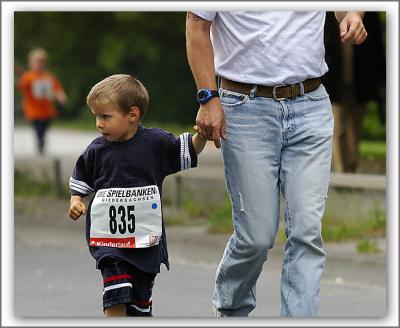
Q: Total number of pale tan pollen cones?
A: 0